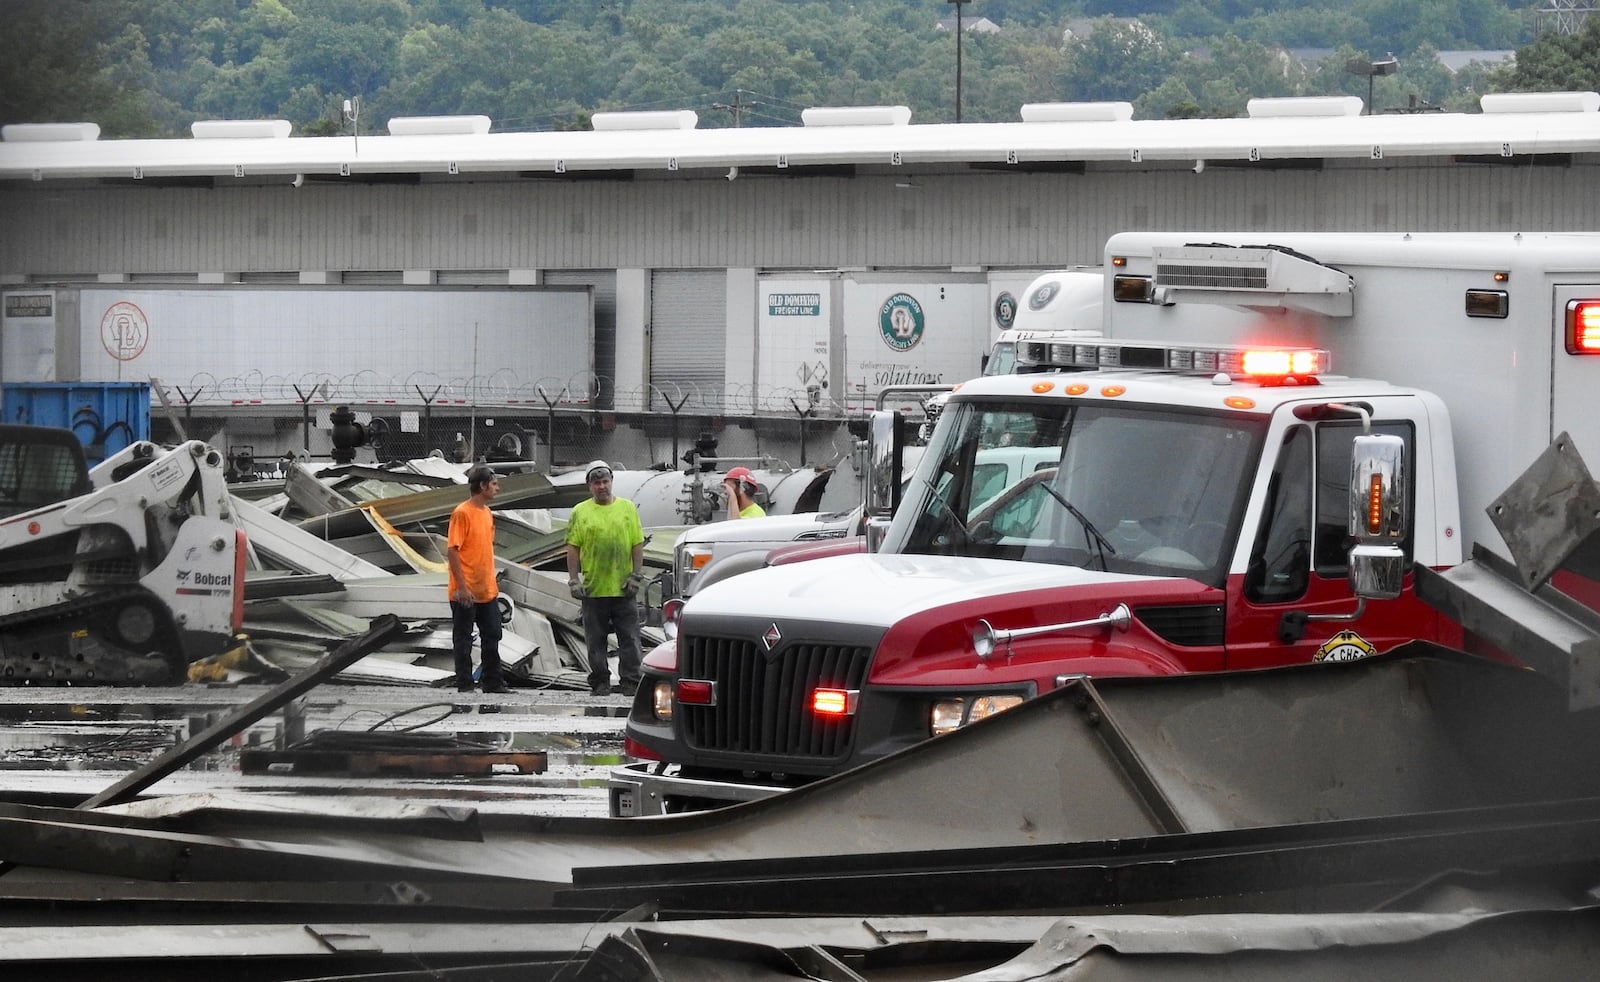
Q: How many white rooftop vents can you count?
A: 8